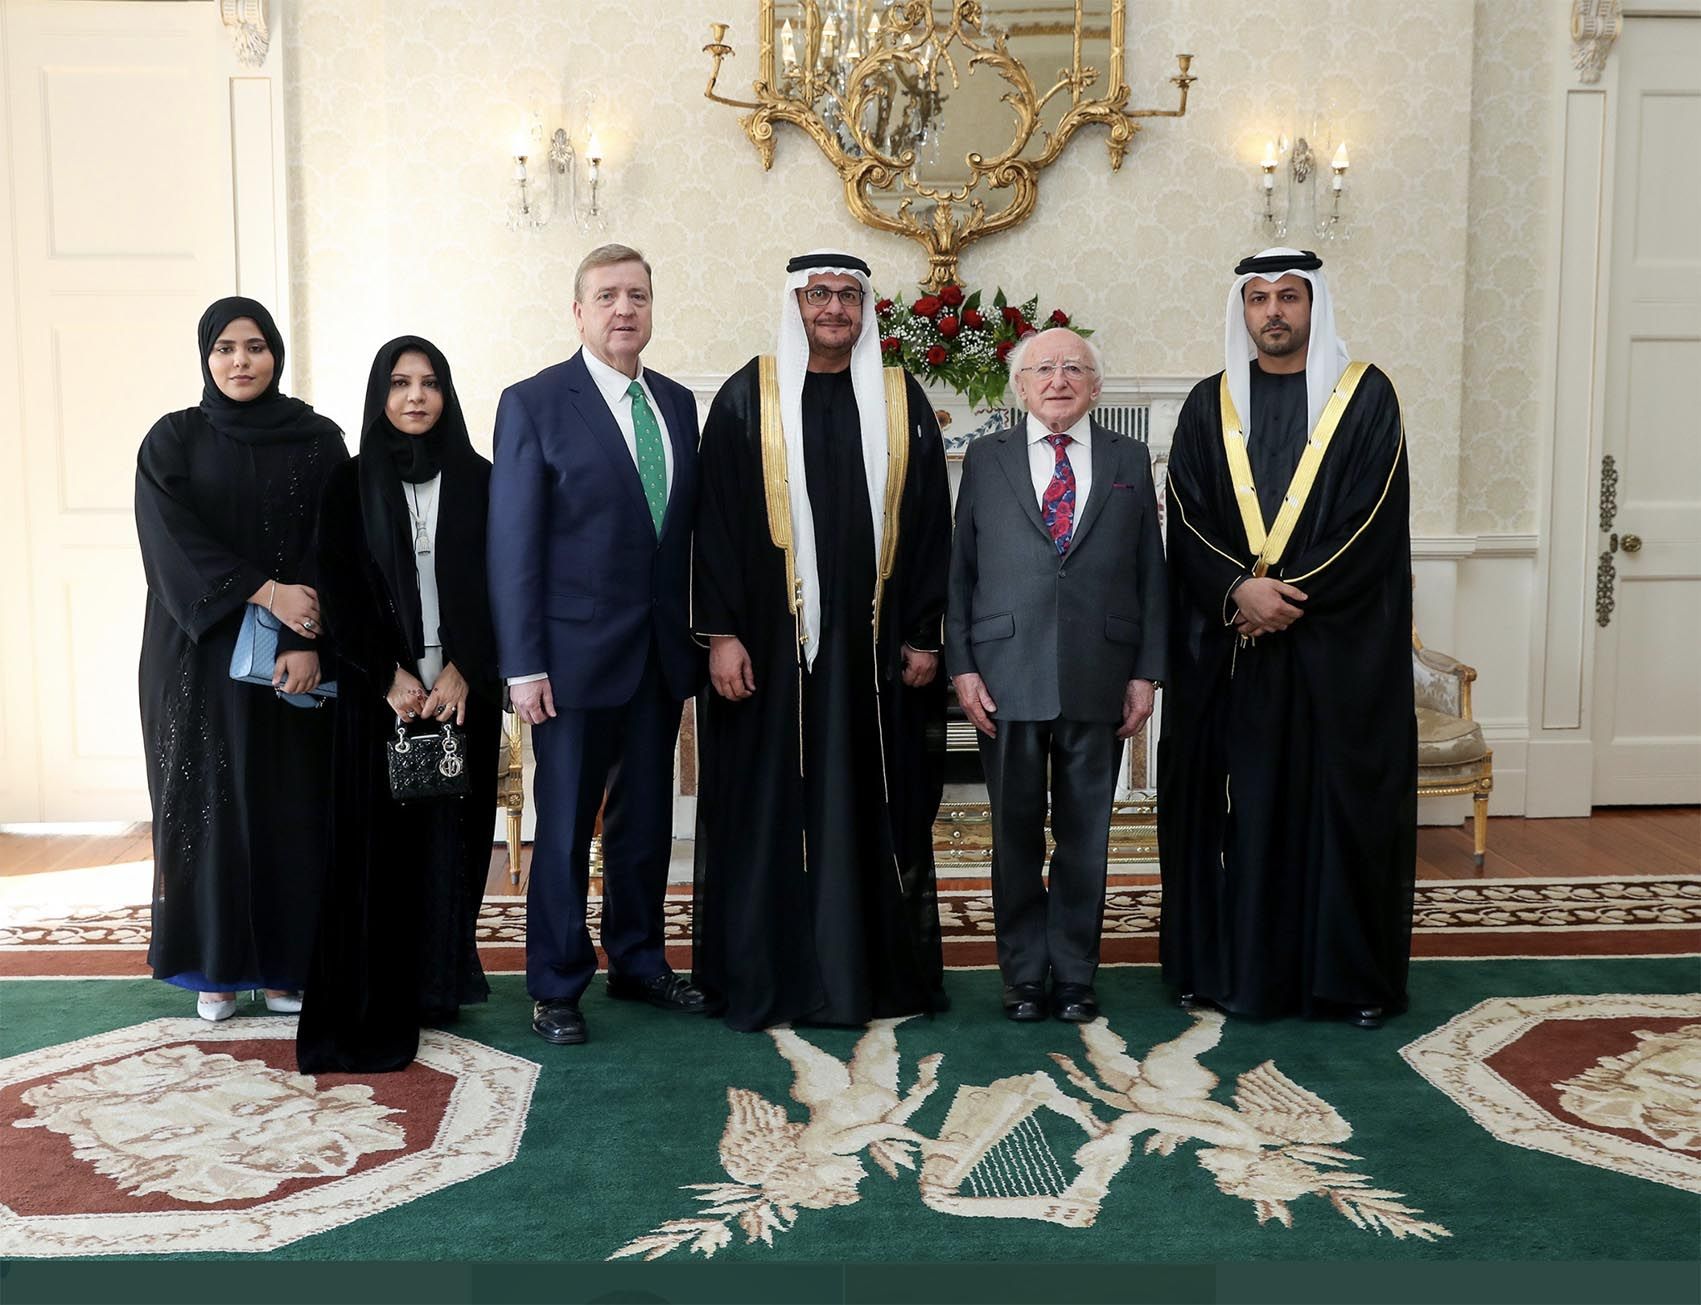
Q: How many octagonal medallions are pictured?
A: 2